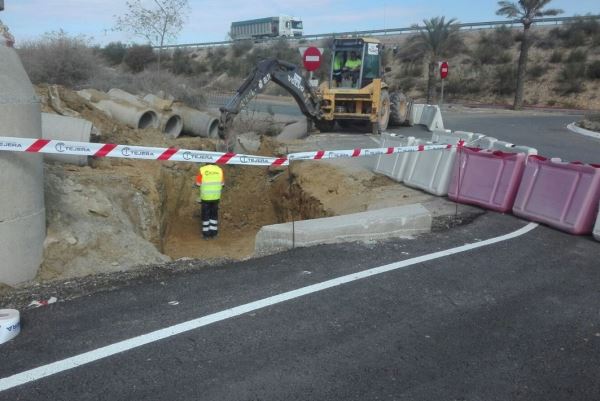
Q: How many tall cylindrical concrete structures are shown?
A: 1